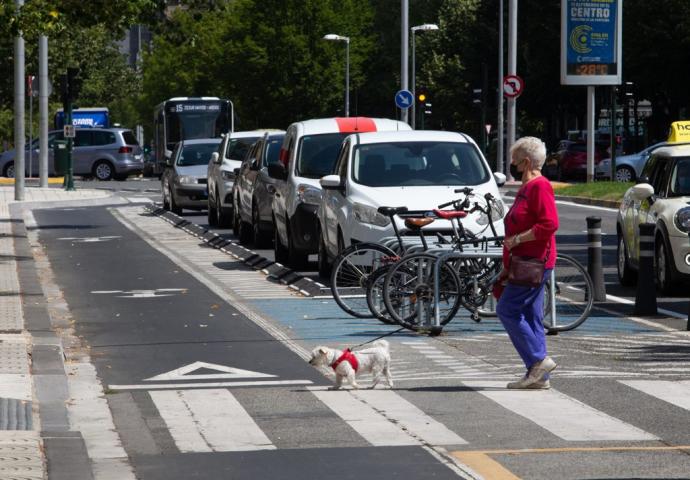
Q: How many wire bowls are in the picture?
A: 0